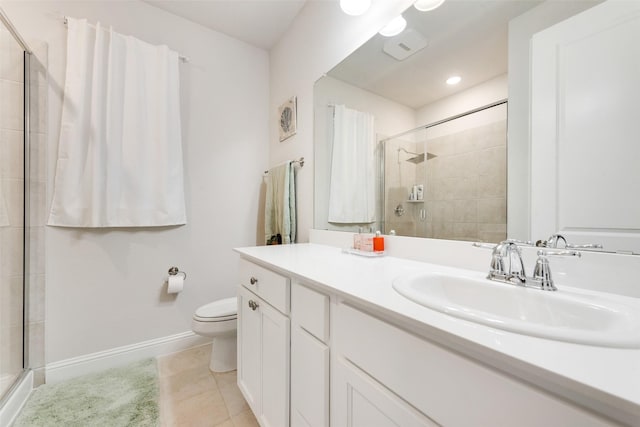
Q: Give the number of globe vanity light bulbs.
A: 3